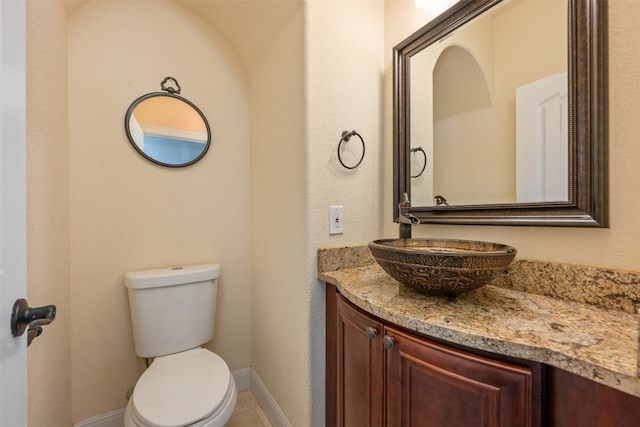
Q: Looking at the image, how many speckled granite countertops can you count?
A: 1